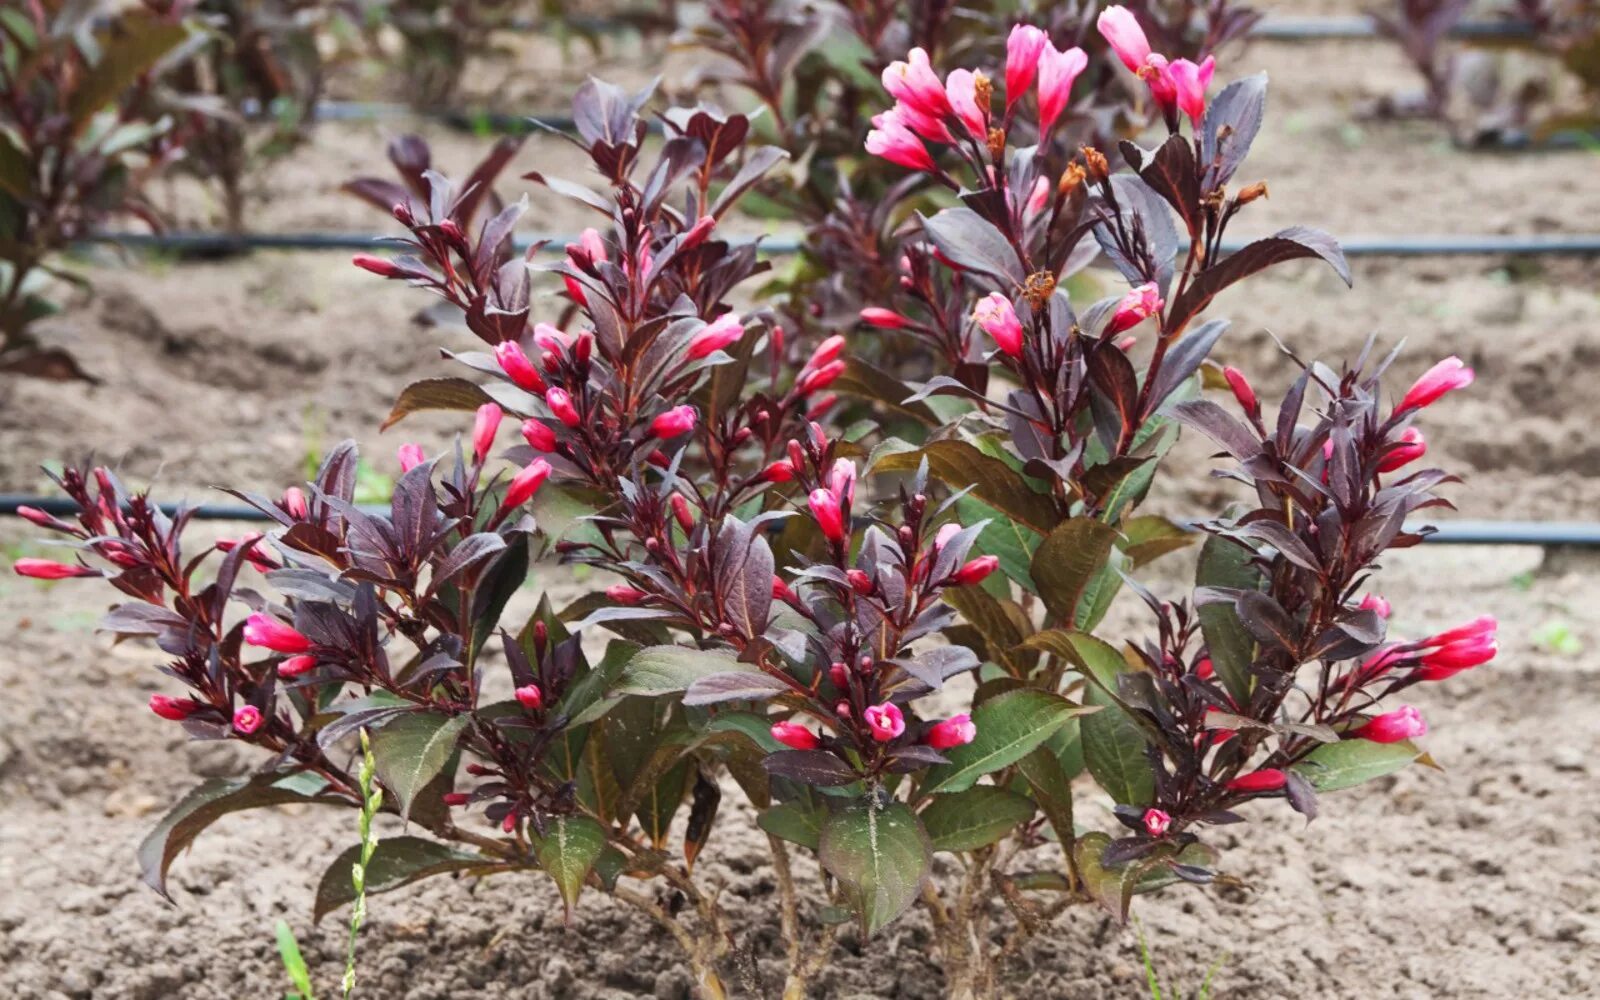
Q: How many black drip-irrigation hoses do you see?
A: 4